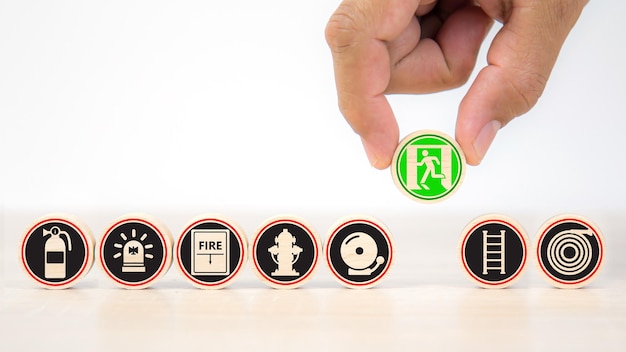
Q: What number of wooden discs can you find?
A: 8